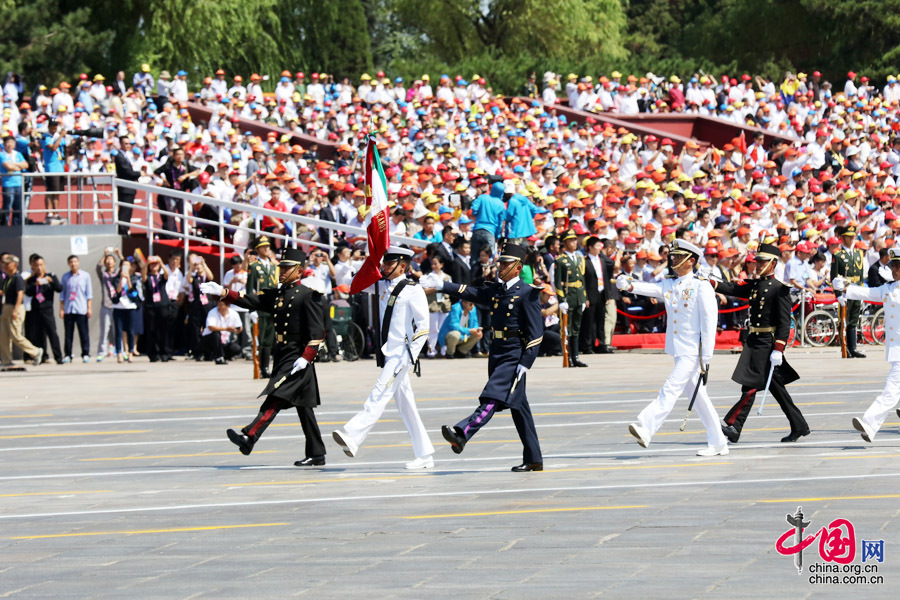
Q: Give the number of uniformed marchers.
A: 6